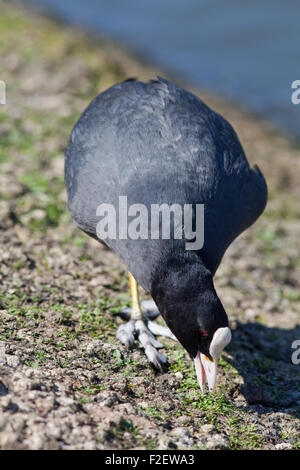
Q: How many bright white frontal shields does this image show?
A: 1